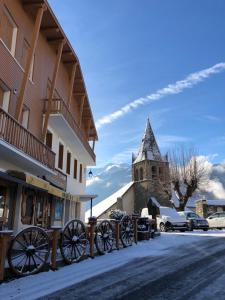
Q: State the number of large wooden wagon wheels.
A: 4